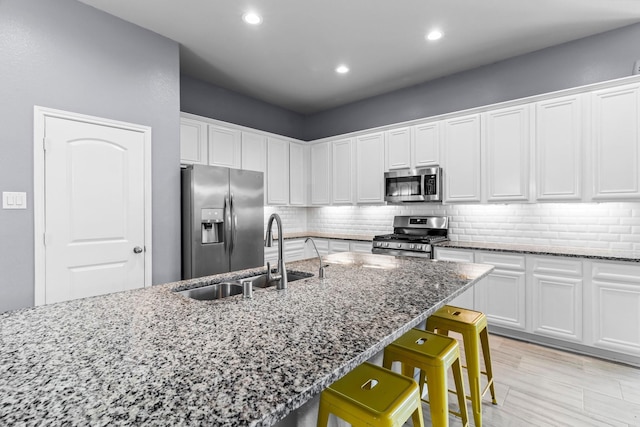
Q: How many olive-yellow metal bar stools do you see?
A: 3